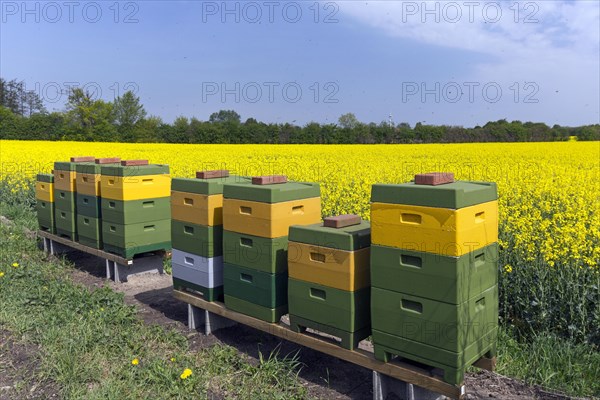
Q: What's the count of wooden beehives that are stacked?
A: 8